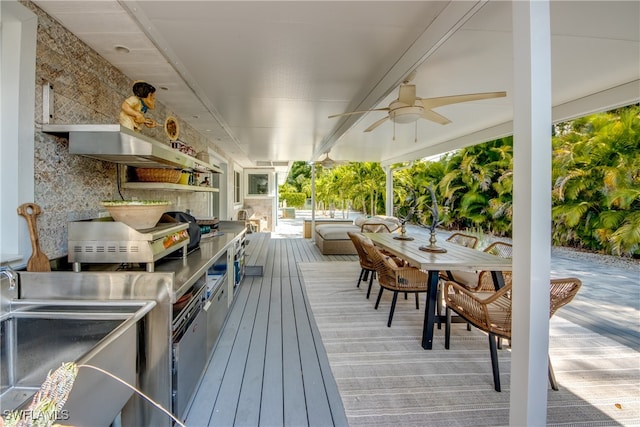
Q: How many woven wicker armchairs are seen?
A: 6